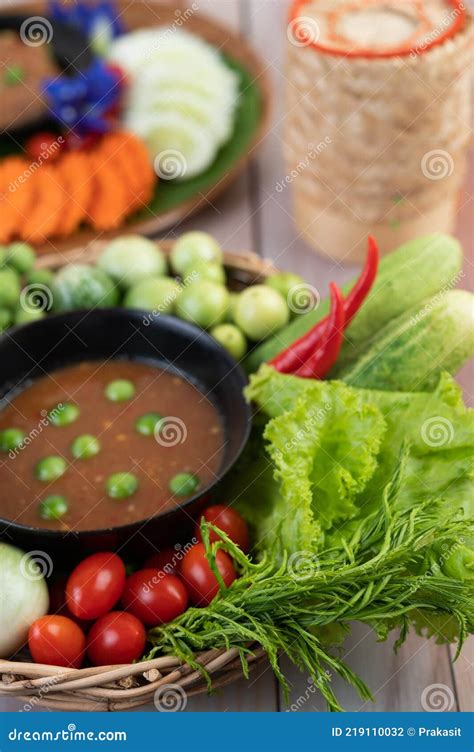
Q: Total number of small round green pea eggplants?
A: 9